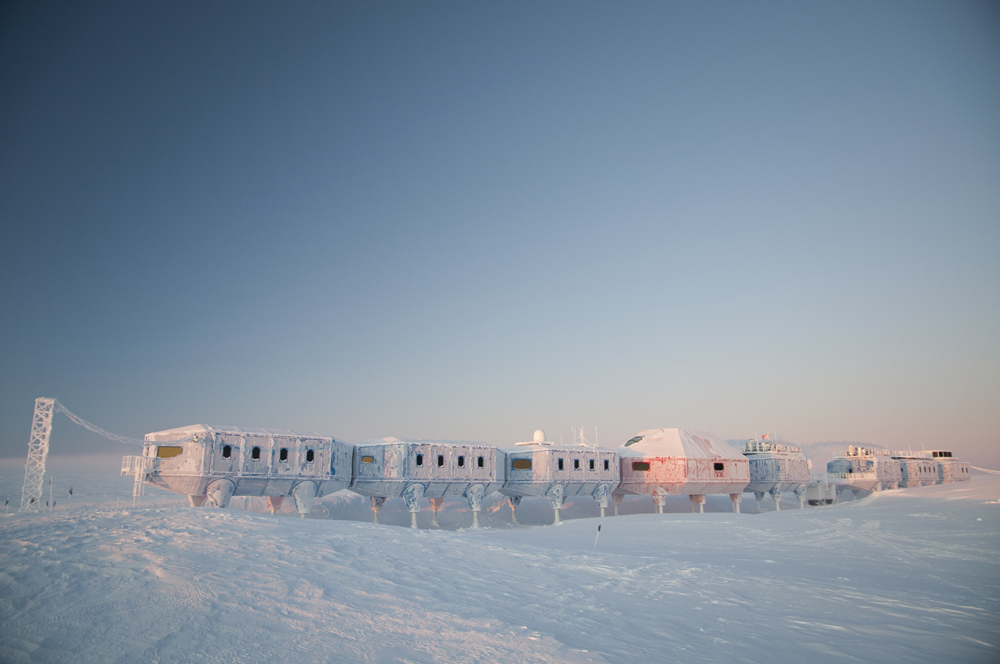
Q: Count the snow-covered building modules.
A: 8